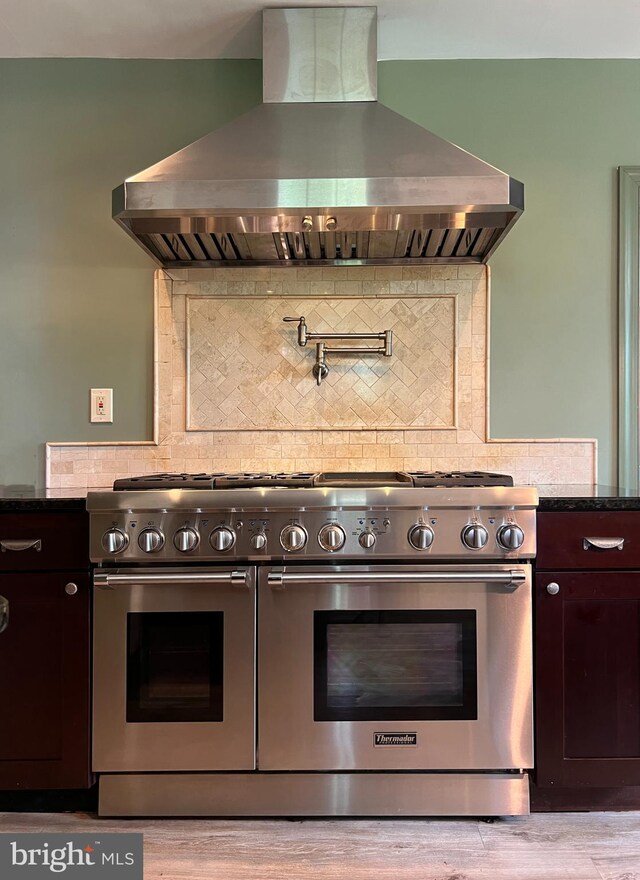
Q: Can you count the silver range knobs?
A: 11